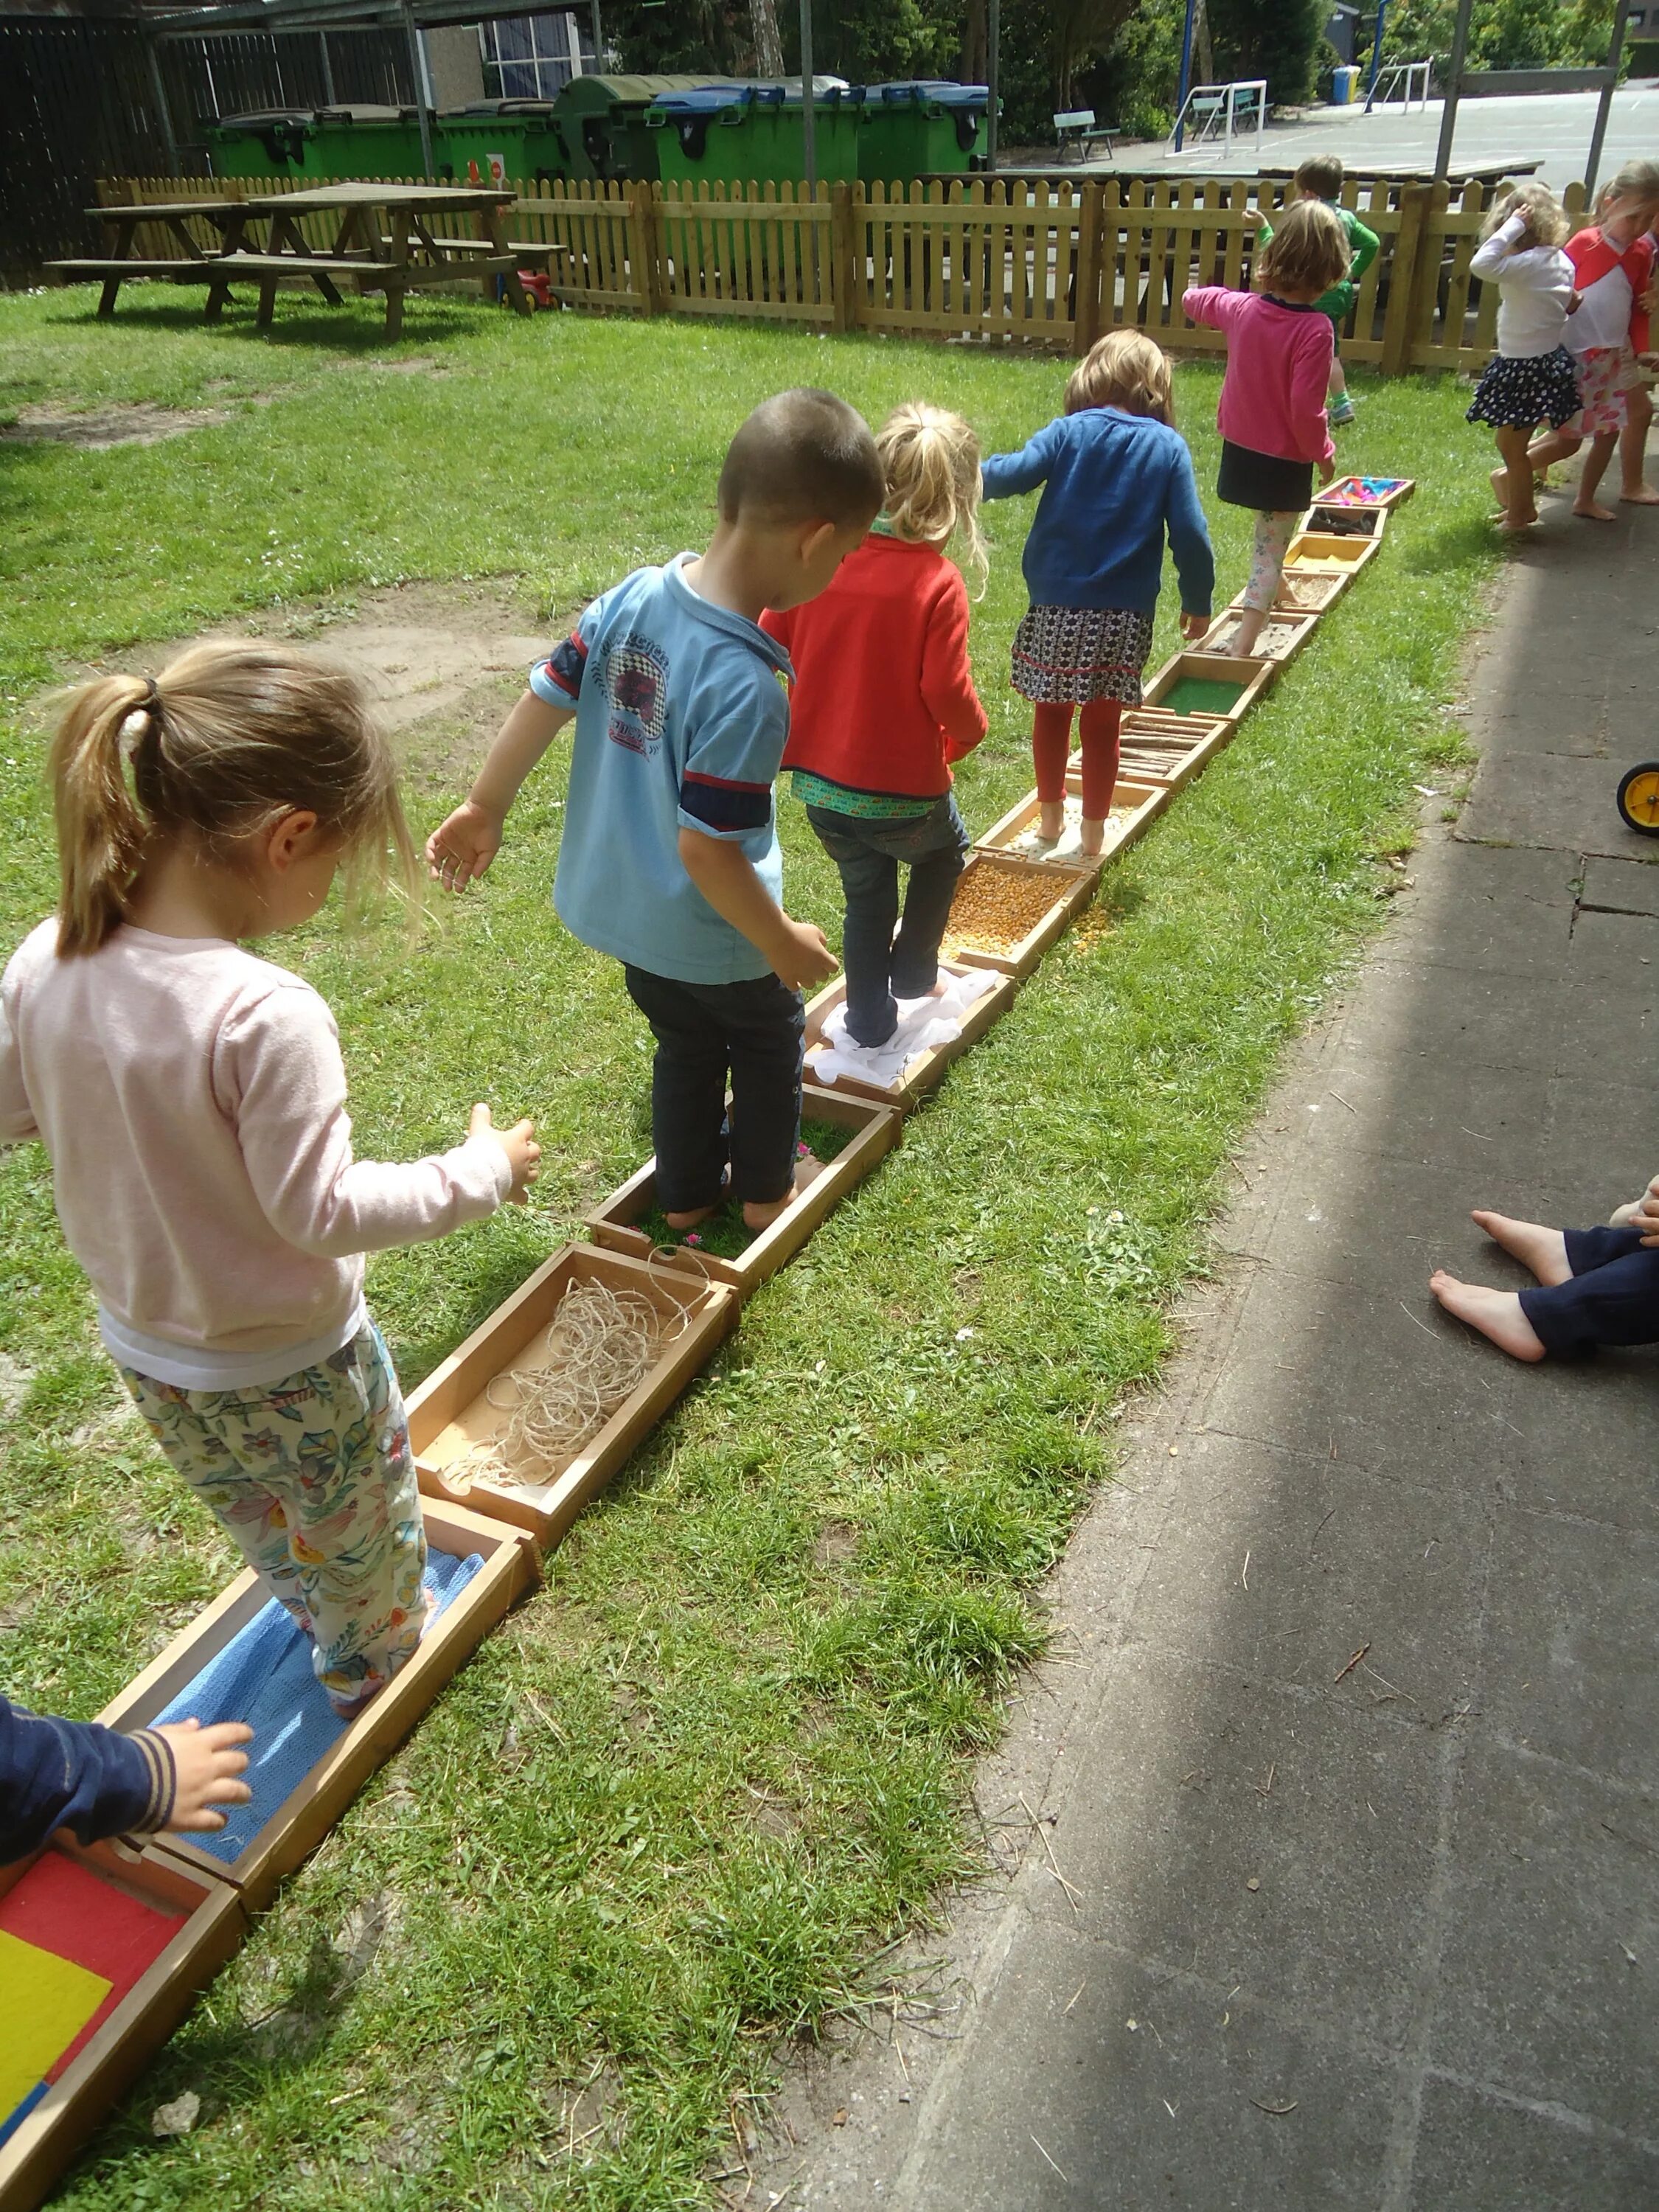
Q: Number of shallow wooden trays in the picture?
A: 14